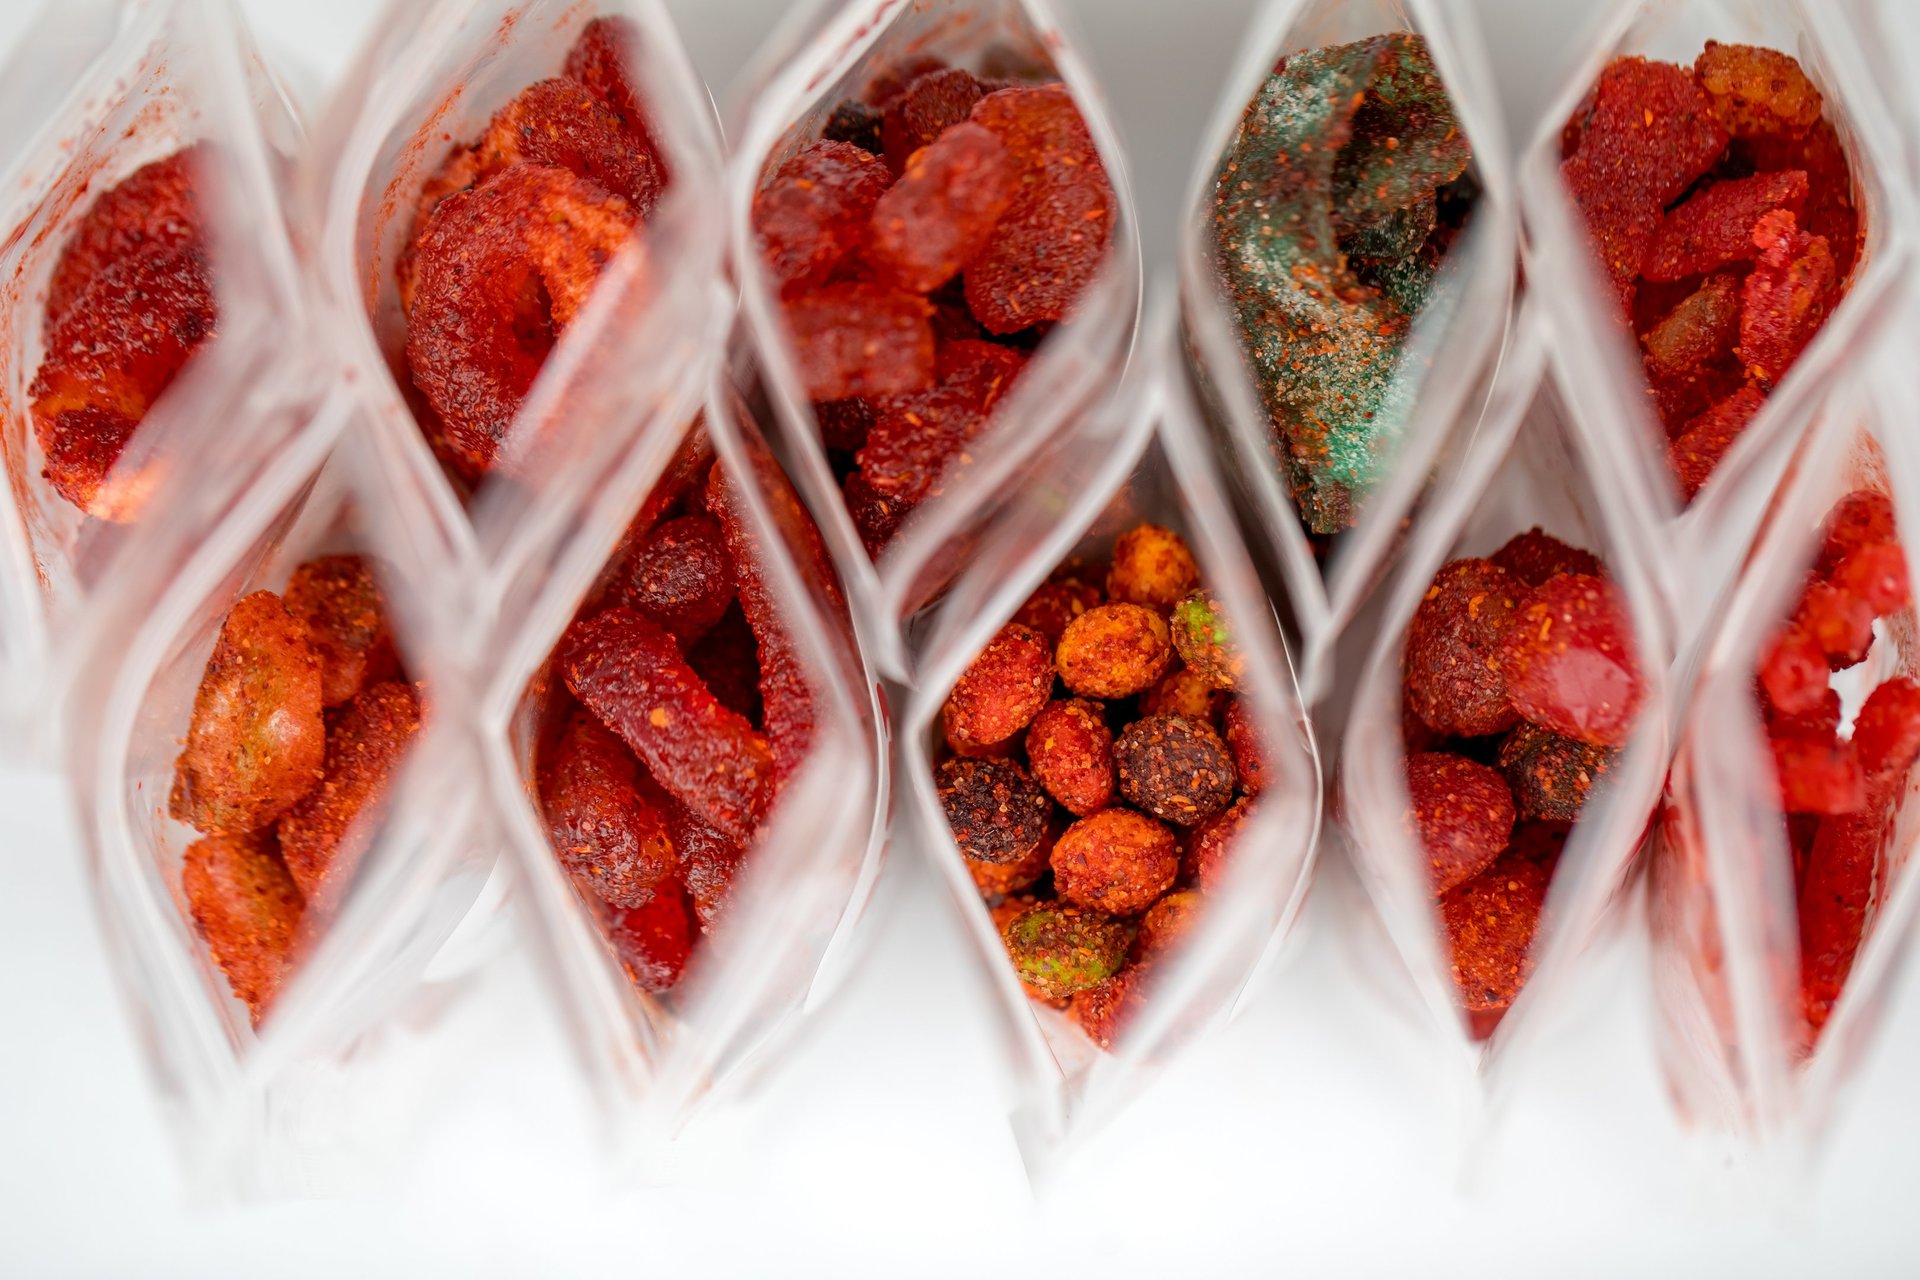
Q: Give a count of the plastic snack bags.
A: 10